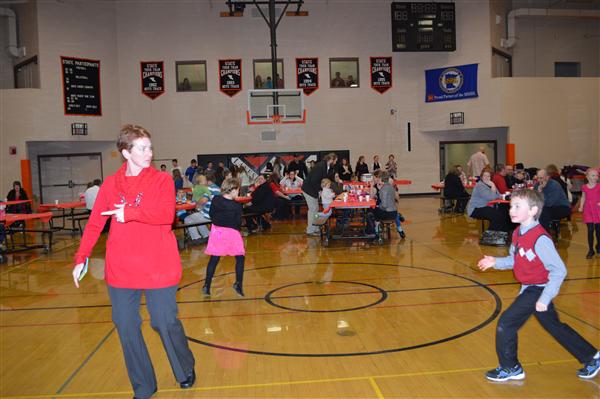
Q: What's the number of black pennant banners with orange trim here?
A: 4